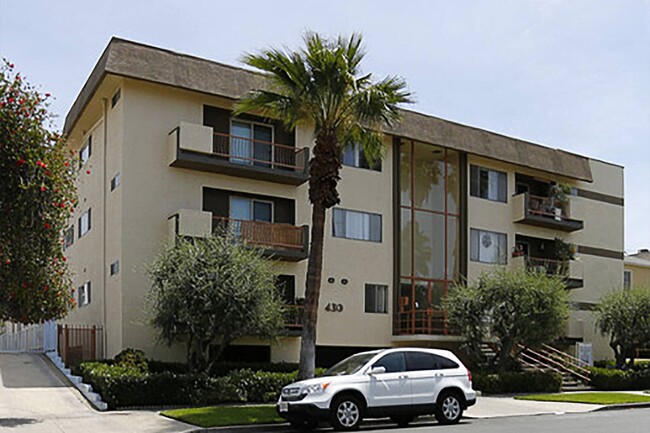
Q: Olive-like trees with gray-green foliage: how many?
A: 3